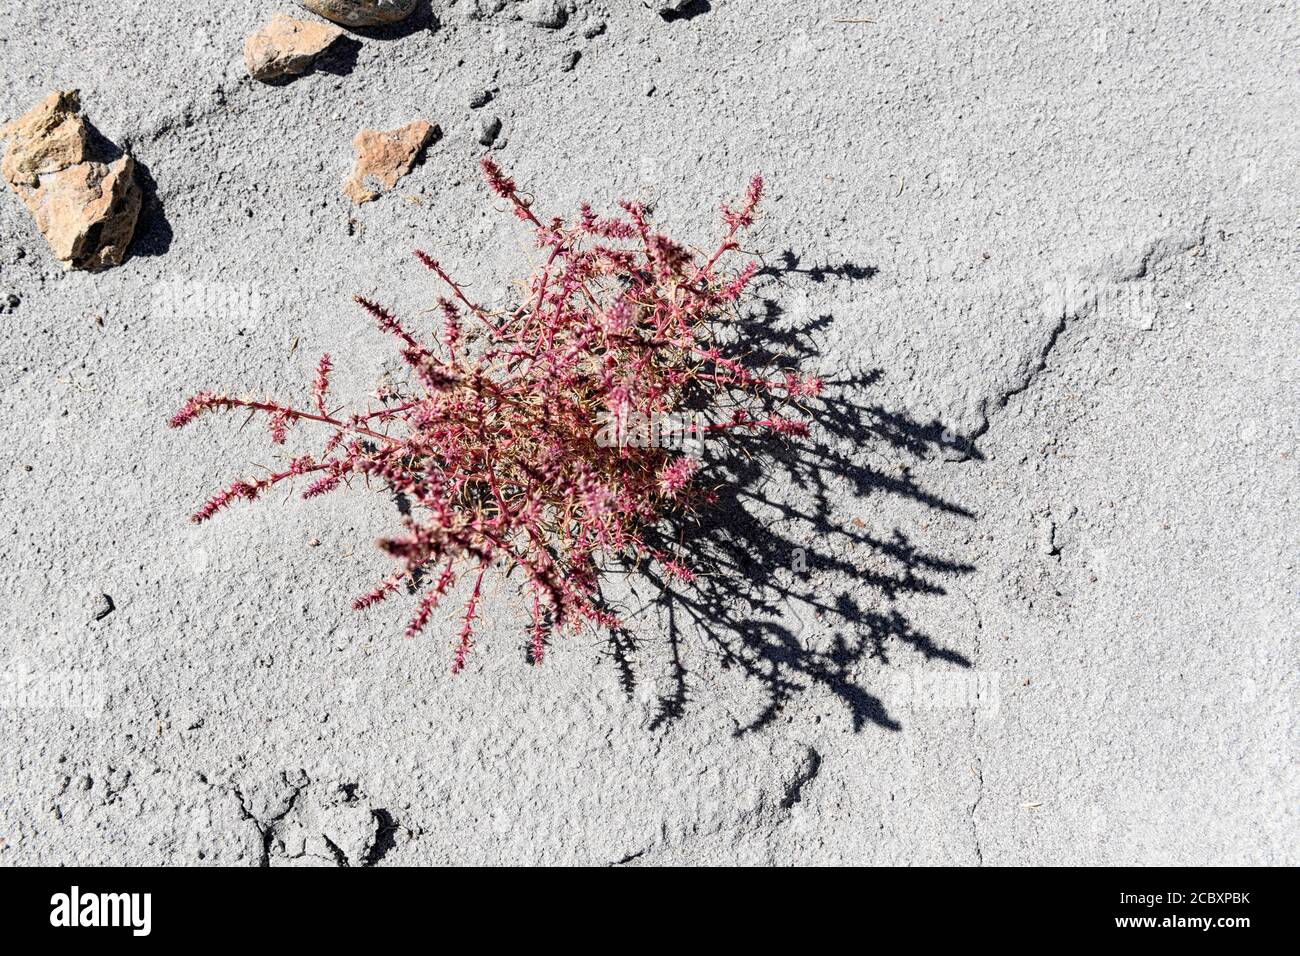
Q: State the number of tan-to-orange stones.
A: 3